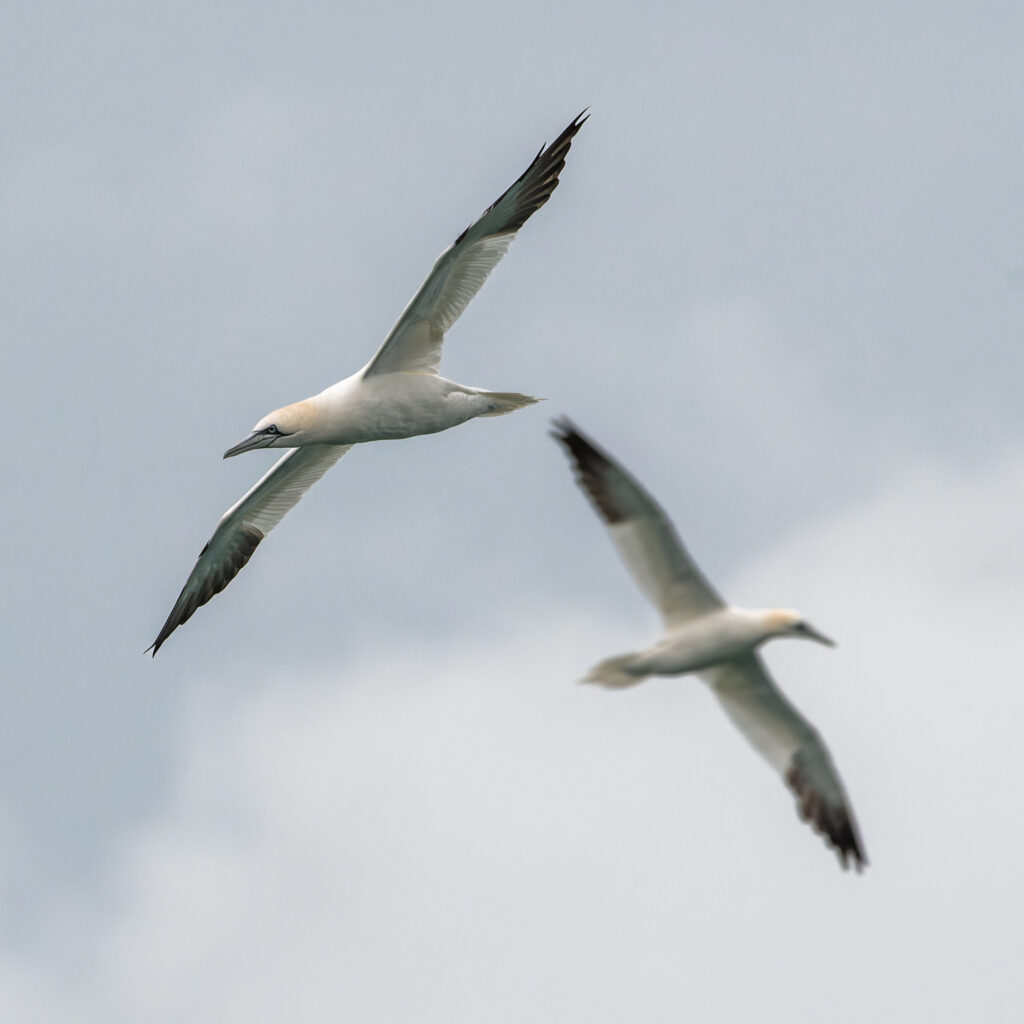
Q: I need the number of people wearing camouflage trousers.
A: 0